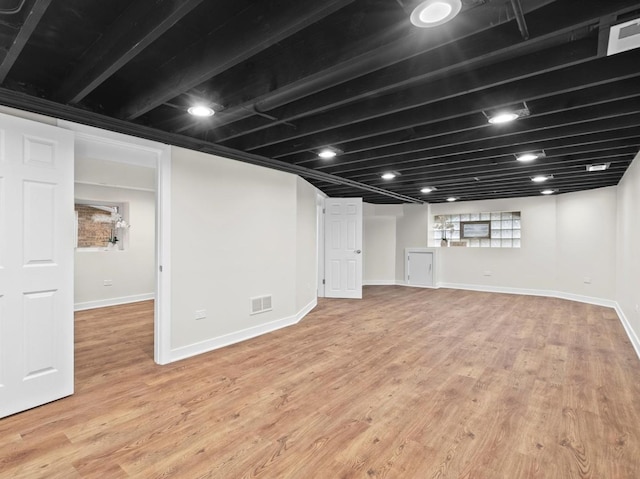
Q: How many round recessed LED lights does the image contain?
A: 10